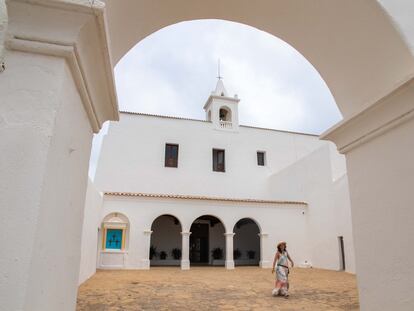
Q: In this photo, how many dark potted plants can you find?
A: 6